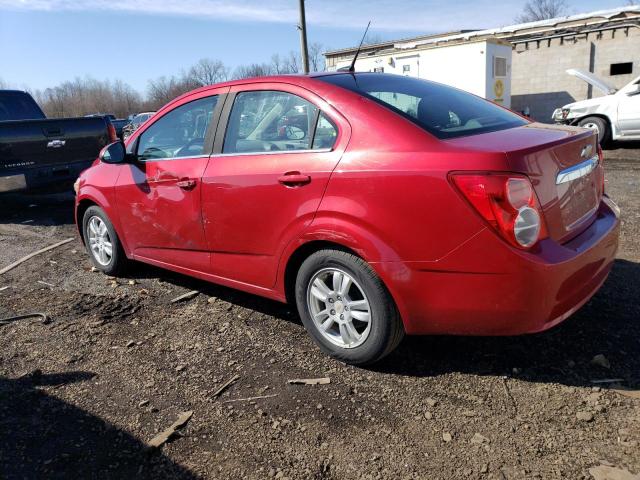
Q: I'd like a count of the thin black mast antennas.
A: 1